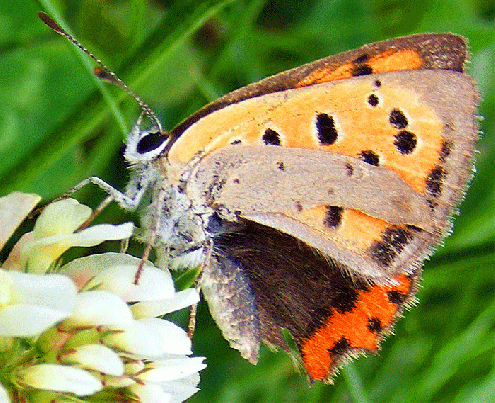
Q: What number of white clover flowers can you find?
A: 1